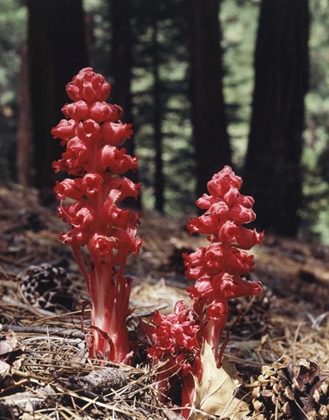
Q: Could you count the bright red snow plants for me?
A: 3